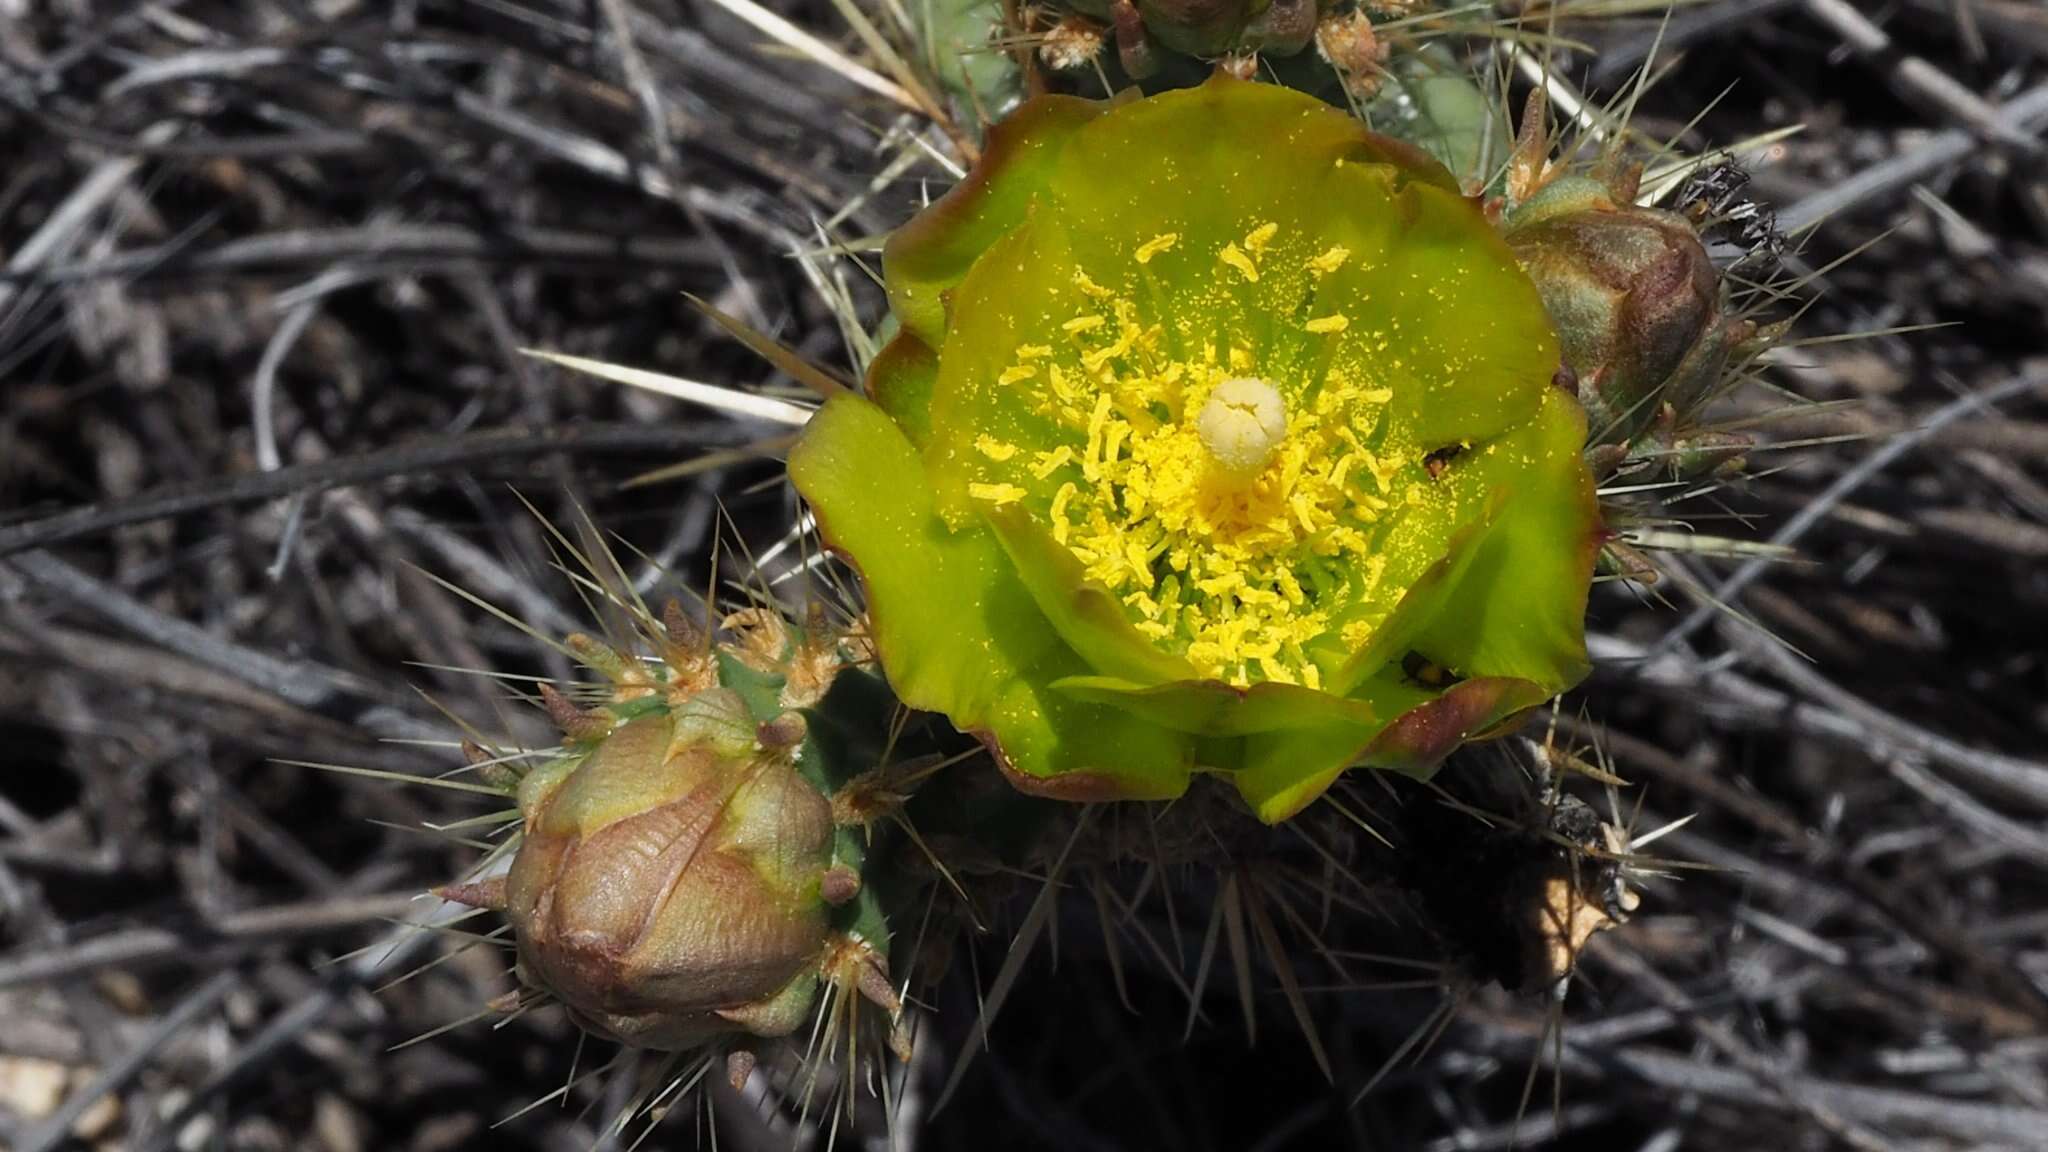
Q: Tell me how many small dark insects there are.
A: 2